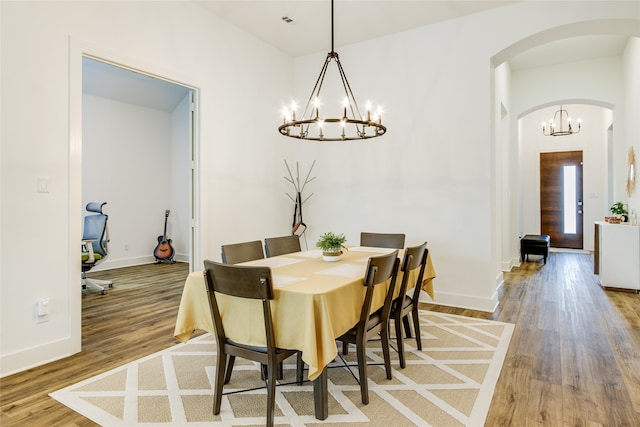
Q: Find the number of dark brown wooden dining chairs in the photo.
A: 6